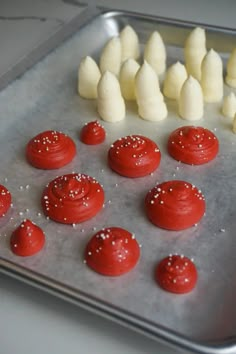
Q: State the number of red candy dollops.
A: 10